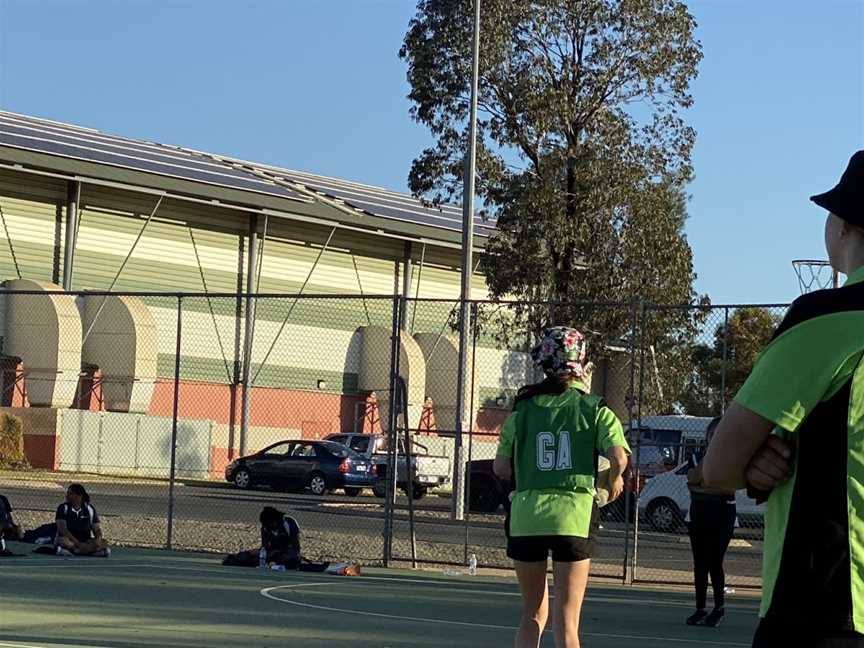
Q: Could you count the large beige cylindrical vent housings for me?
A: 4